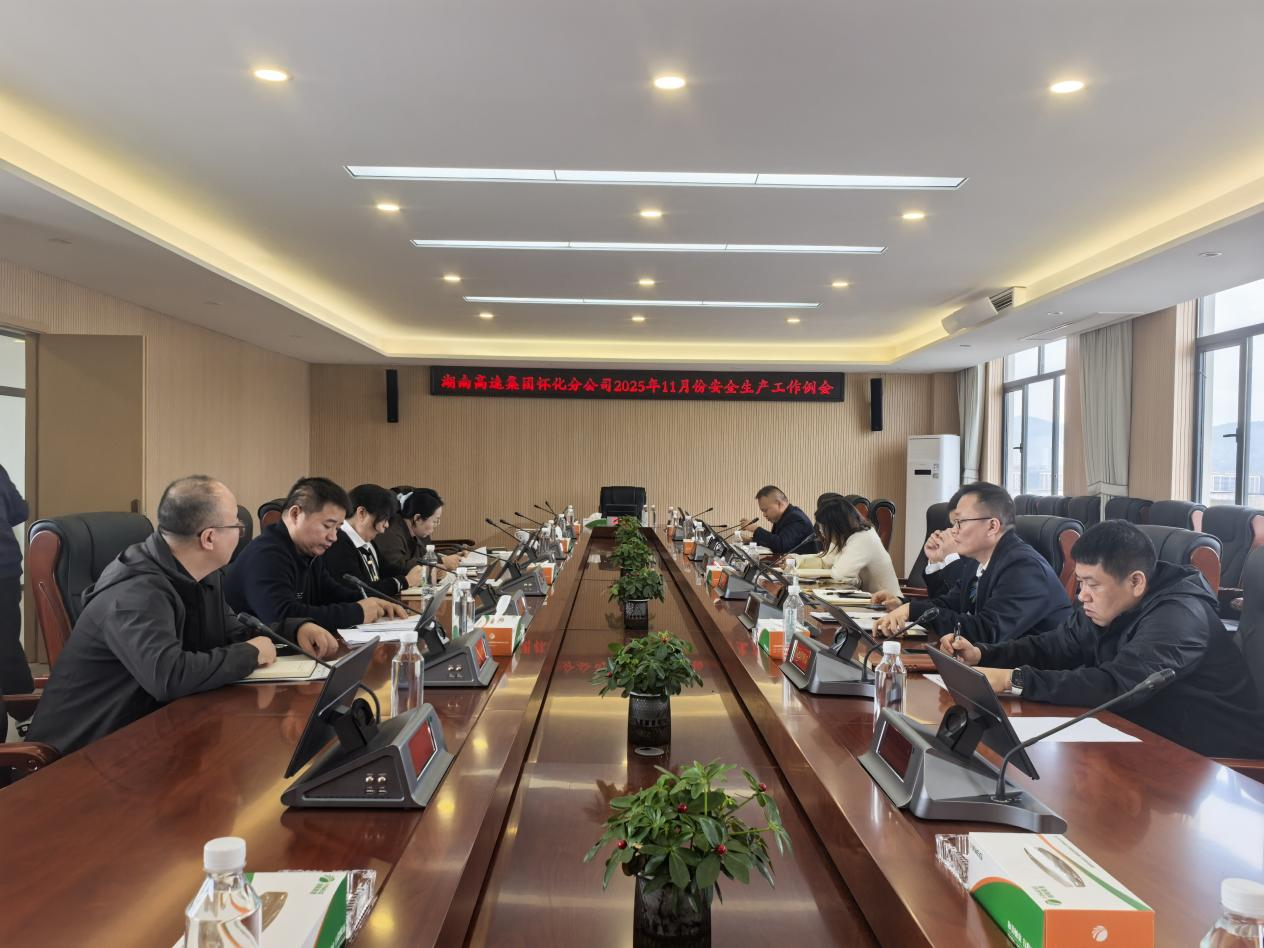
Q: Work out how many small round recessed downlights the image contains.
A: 12